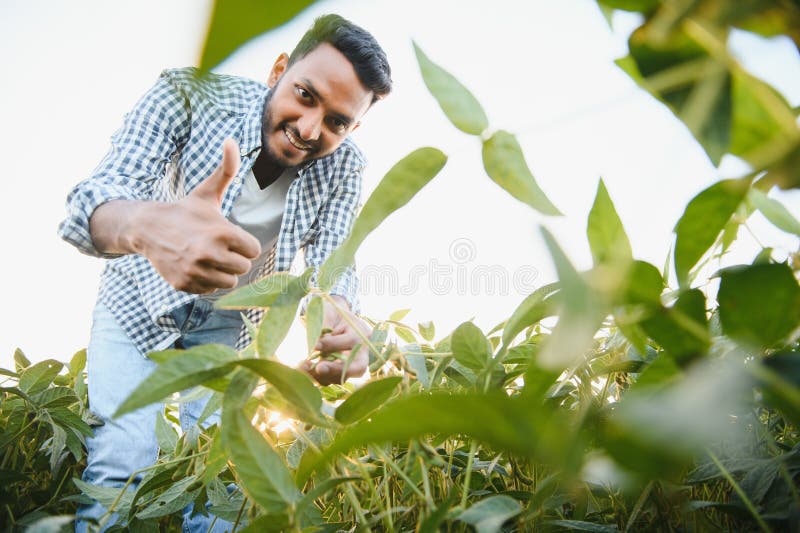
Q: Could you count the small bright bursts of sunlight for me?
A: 1